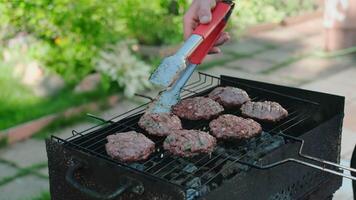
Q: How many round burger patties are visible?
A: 7